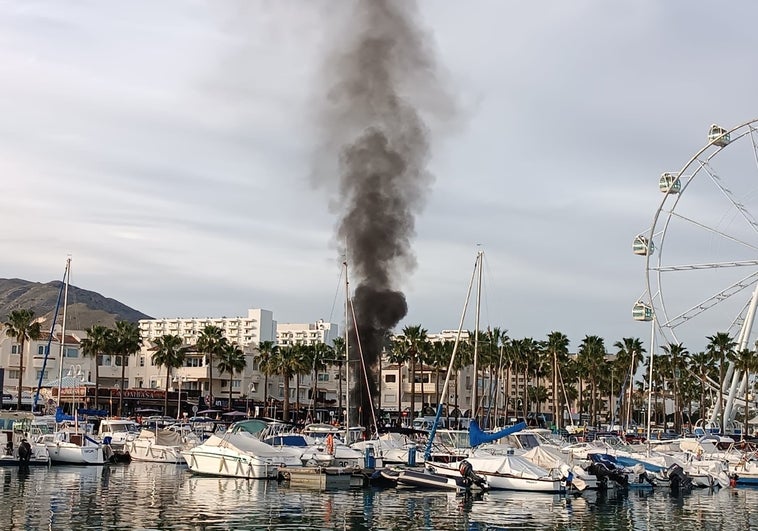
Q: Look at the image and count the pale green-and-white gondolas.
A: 4